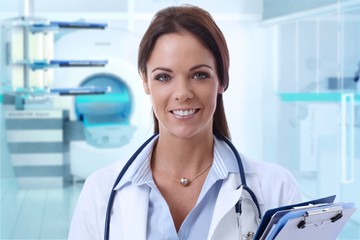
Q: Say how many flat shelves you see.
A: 3